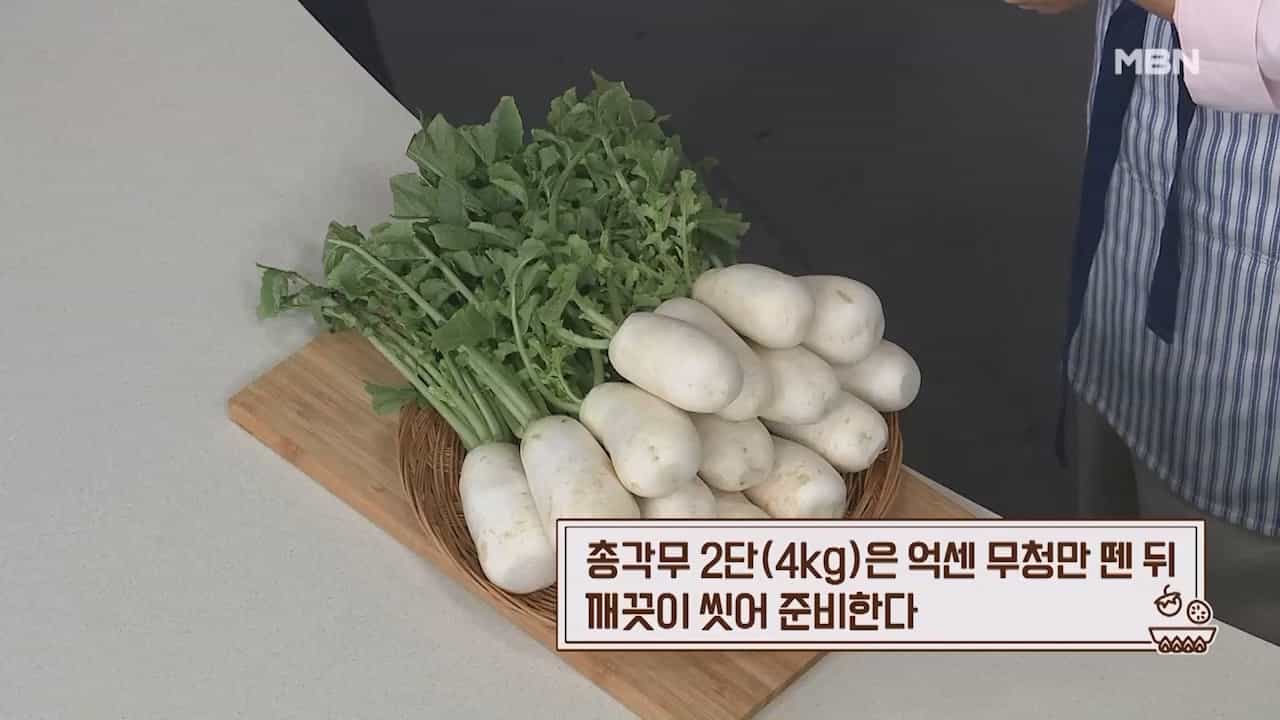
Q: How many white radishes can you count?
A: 14